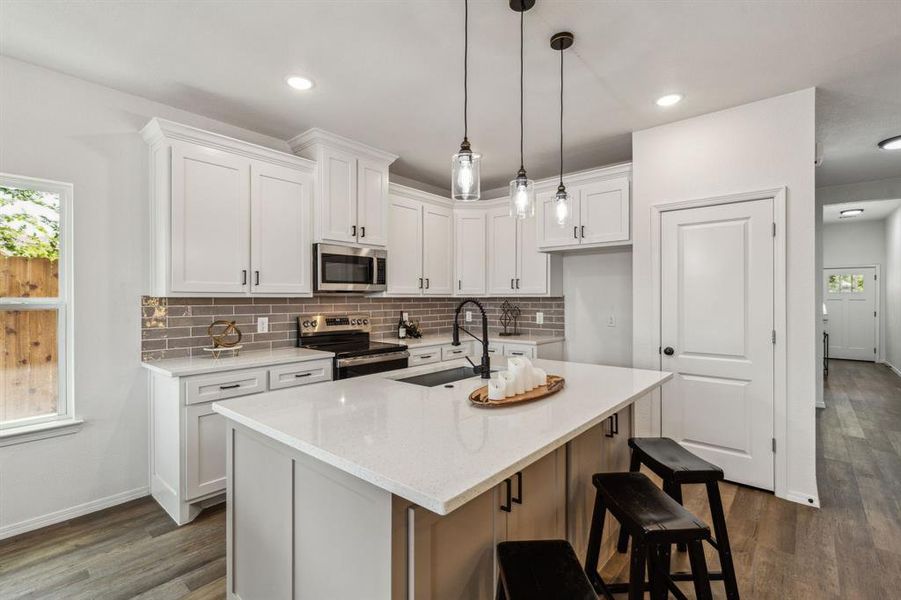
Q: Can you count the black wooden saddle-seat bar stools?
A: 3